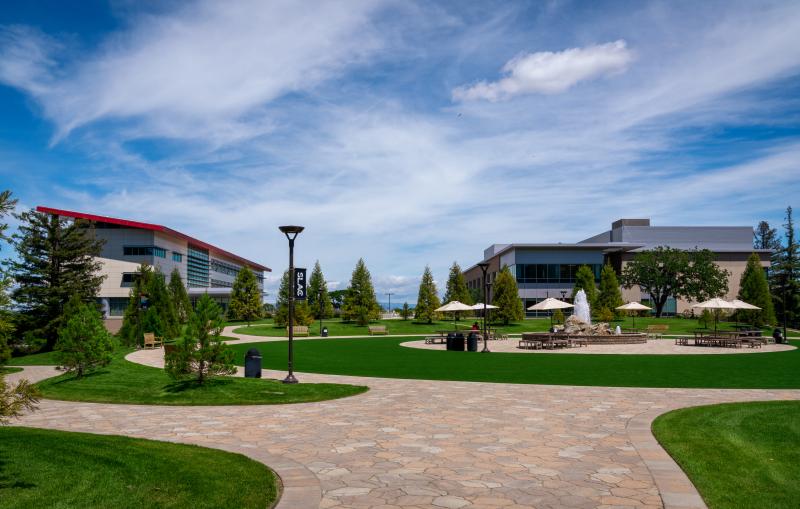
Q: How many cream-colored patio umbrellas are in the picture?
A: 6